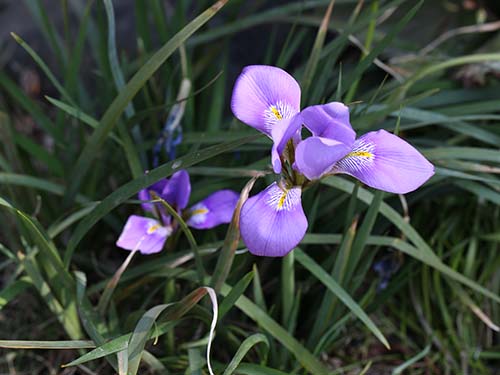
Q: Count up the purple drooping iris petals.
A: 5